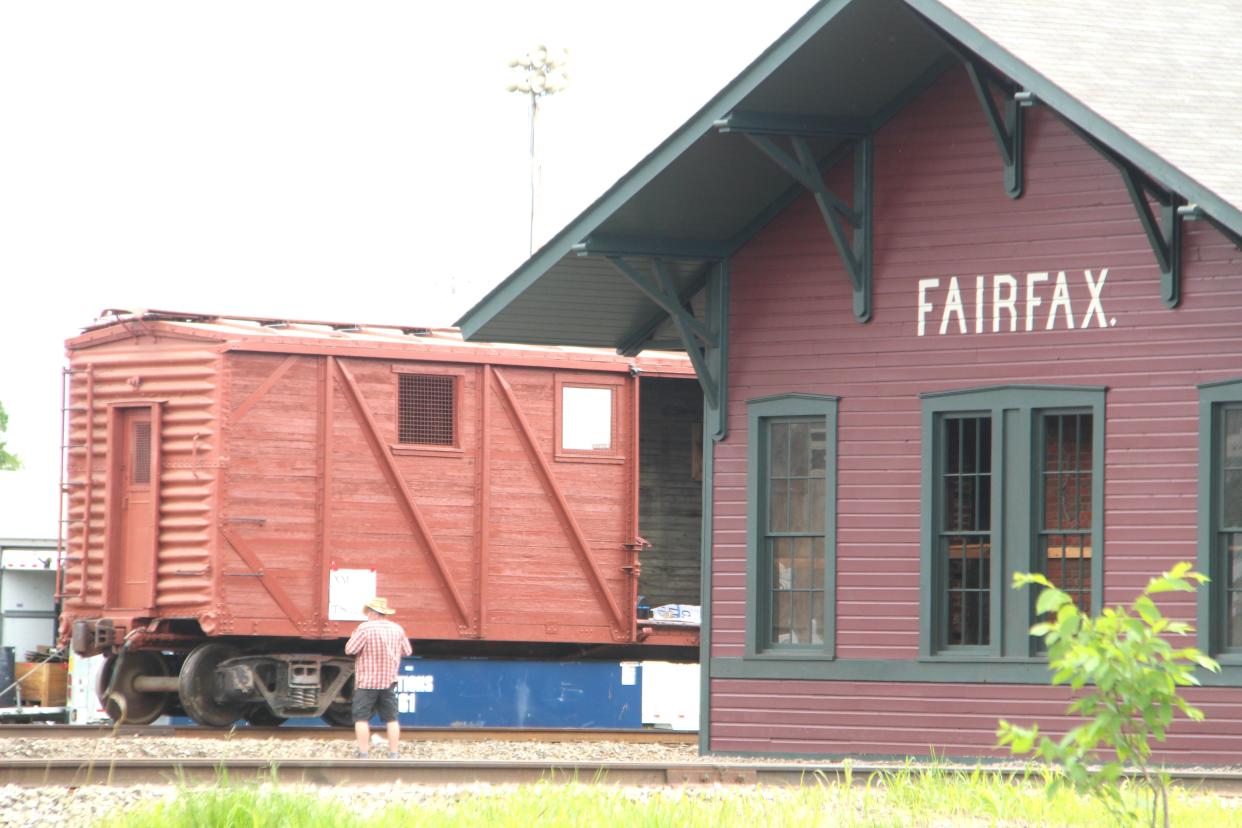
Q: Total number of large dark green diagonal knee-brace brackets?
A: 4